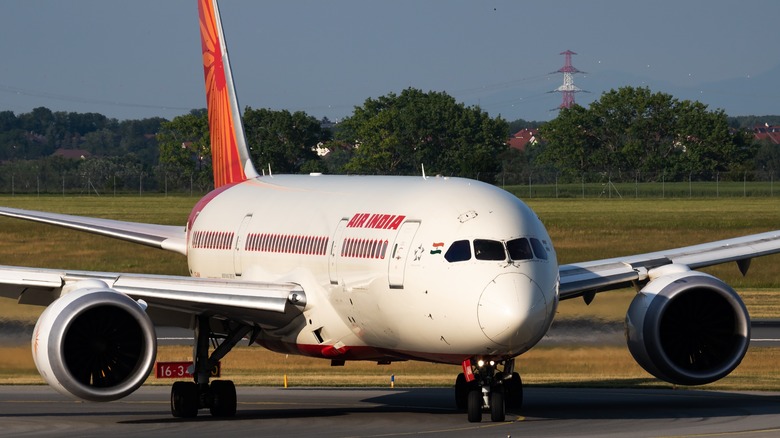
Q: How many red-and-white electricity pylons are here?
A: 1